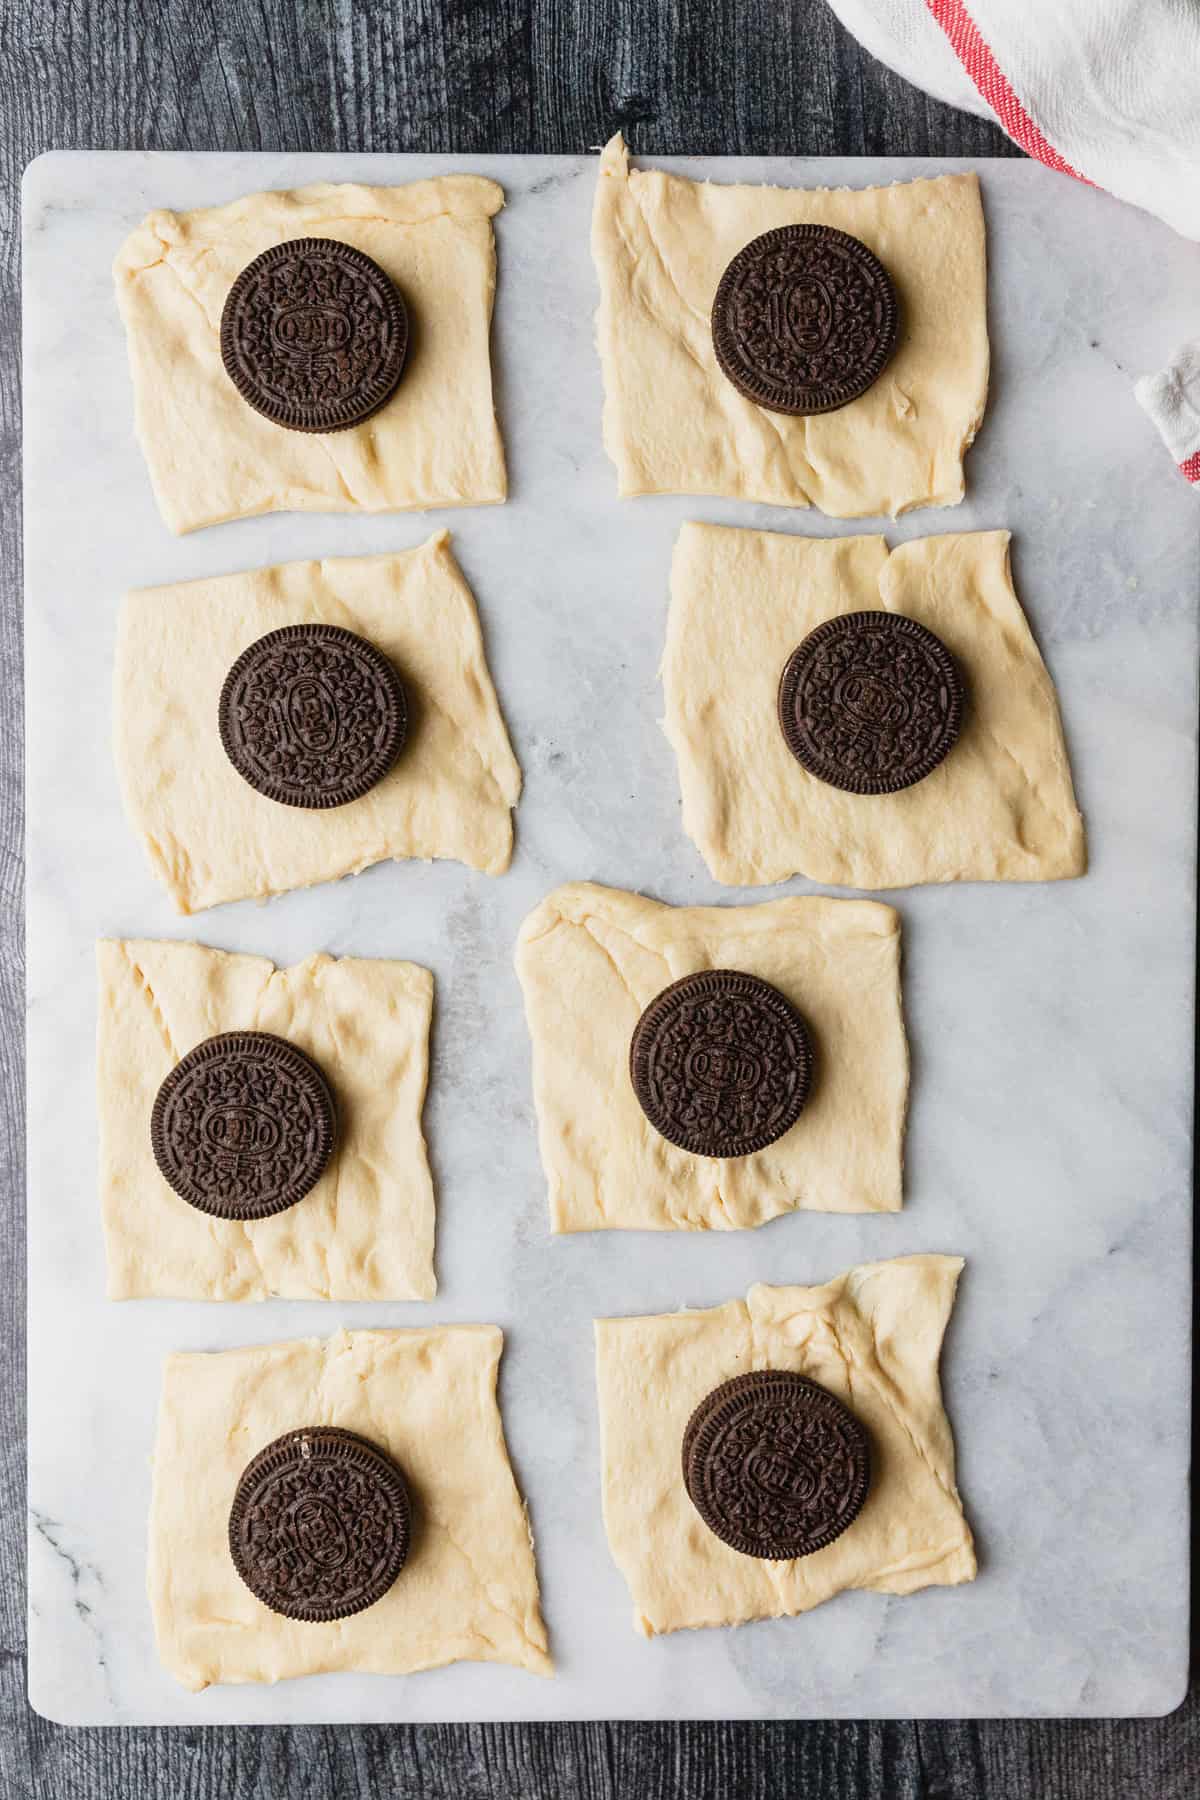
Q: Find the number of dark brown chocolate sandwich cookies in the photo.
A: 8